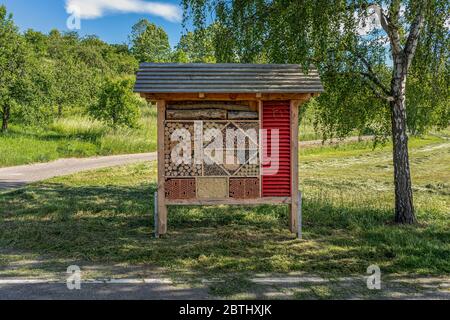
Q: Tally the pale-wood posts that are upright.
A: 2